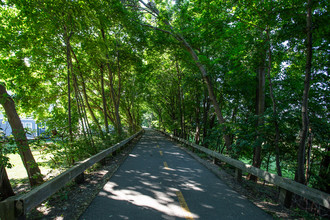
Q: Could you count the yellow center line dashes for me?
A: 4